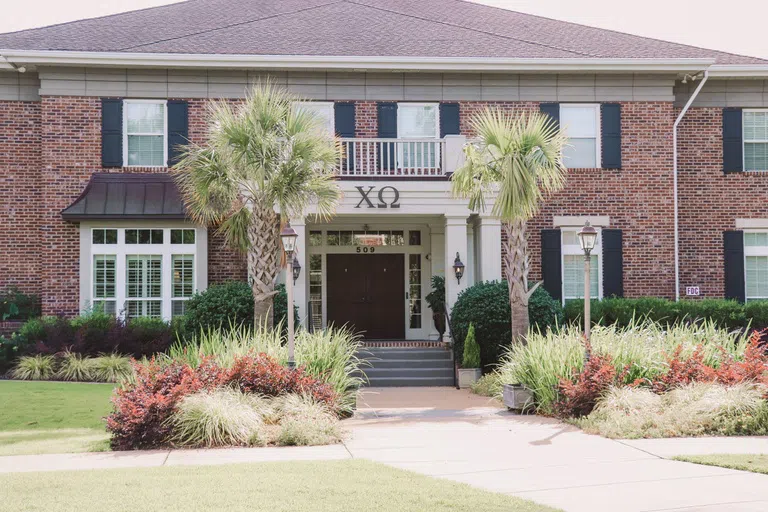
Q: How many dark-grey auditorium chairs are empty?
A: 0